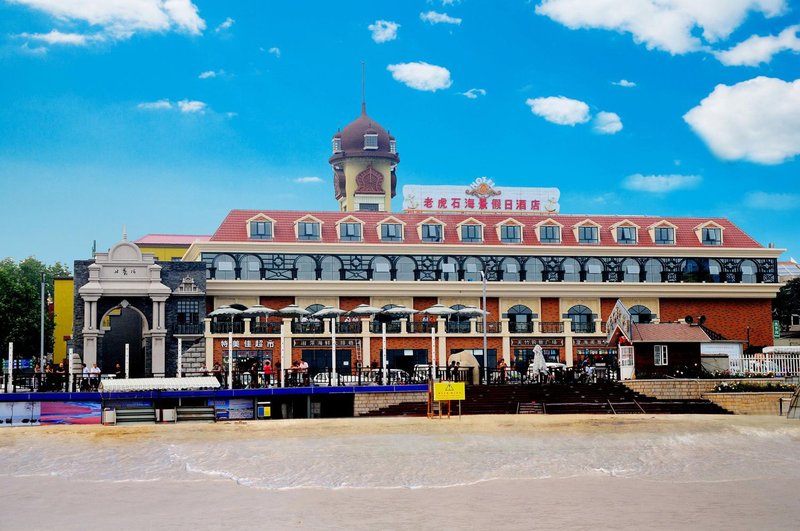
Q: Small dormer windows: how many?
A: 12